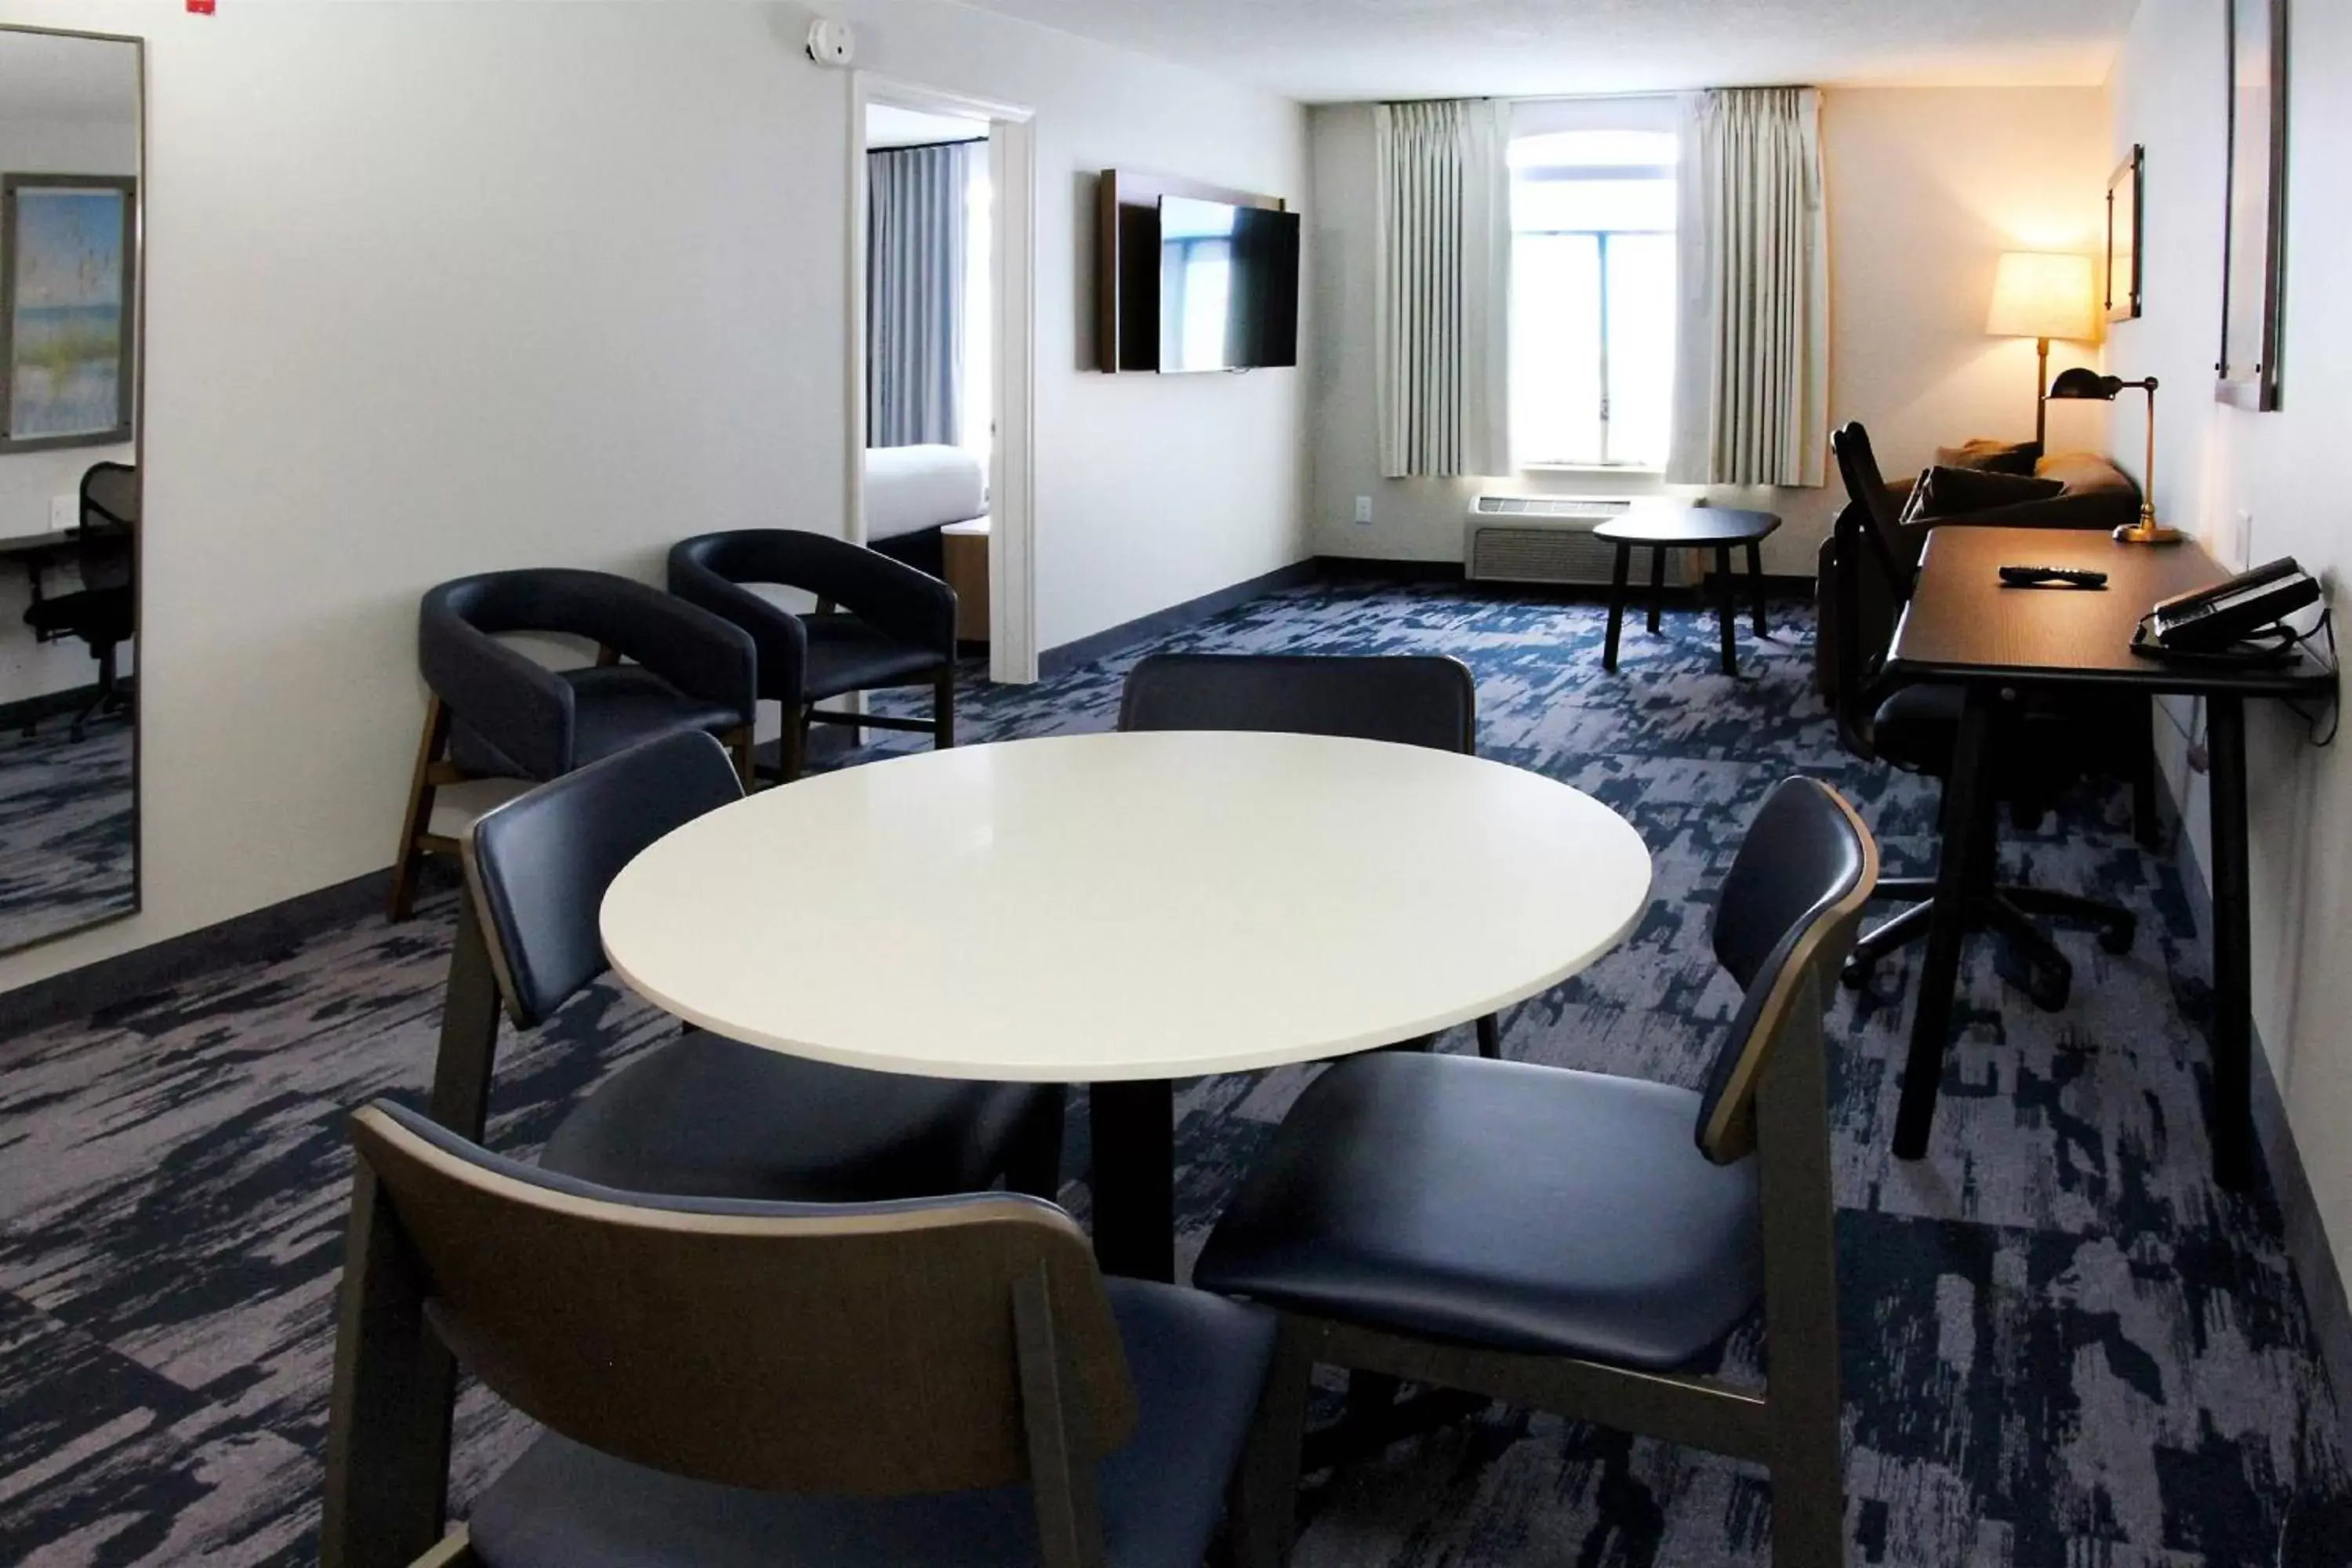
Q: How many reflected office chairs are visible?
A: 1